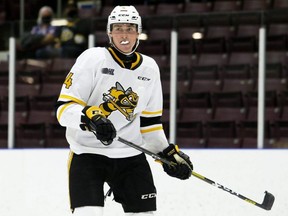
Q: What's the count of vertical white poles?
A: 4